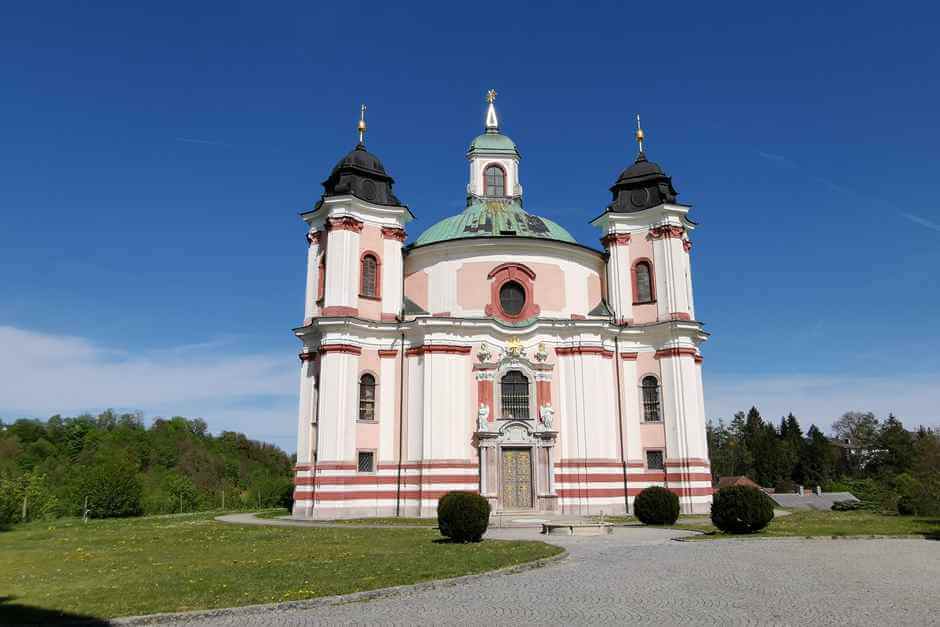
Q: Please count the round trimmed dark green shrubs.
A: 3